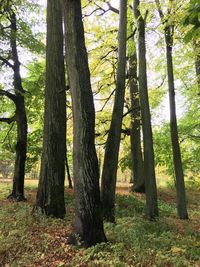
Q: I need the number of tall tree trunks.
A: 7